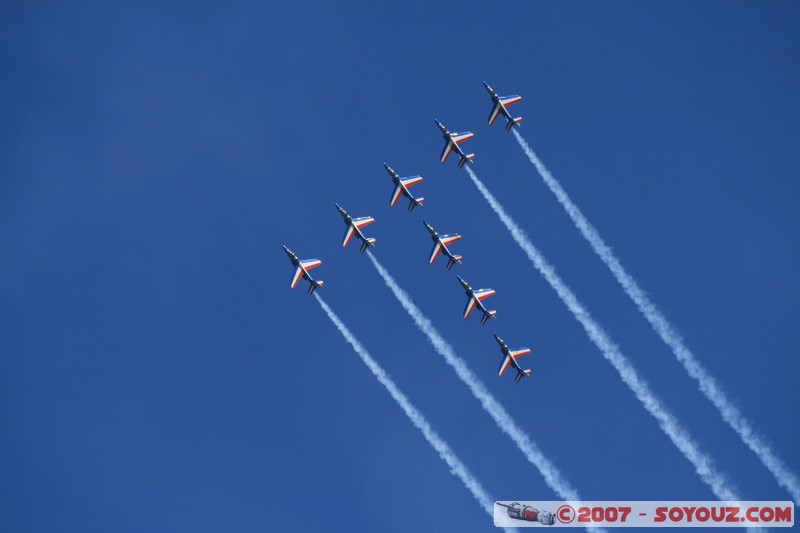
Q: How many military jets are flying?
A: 8